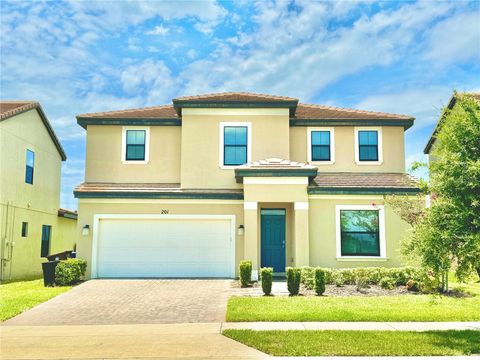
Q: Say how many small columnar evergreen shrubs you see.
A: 4